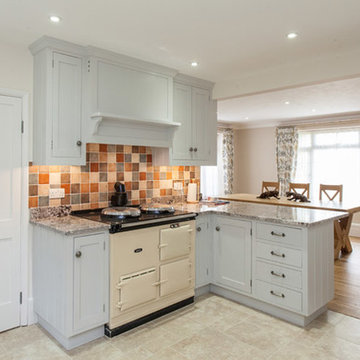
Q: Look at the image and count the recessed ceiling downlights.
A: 6